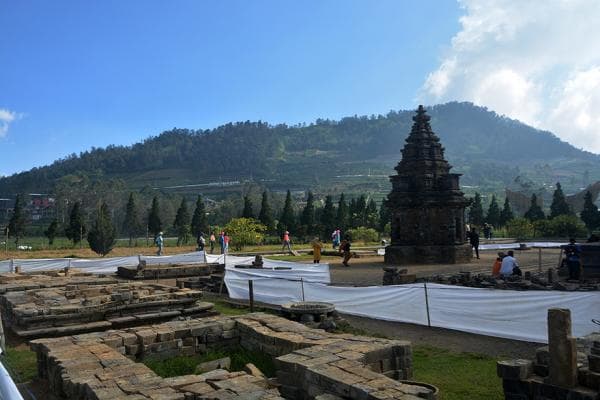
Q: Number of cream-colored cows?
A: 0